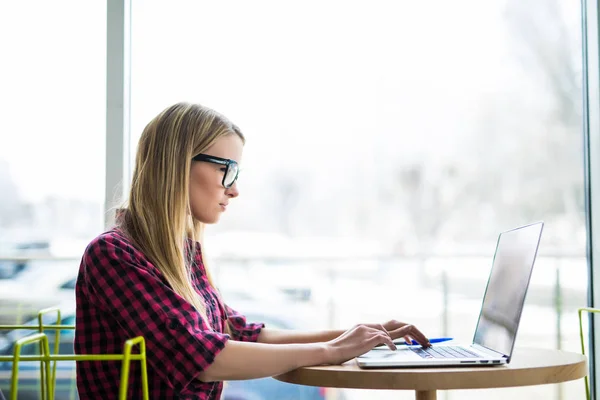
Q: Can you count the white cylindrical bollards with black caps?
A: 0